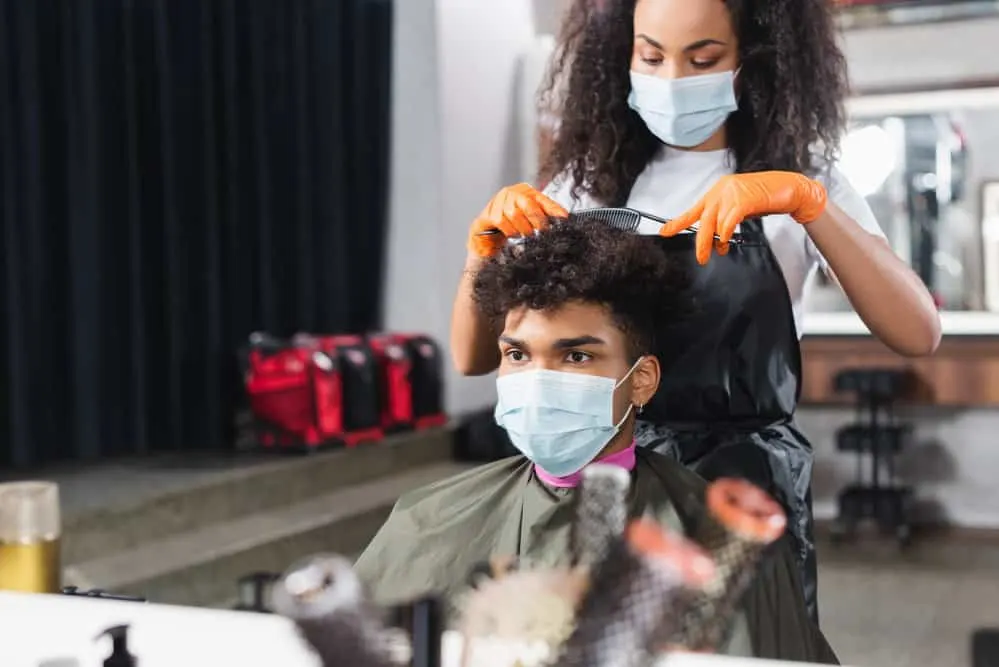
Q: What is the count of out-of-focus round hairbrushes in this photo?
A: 3